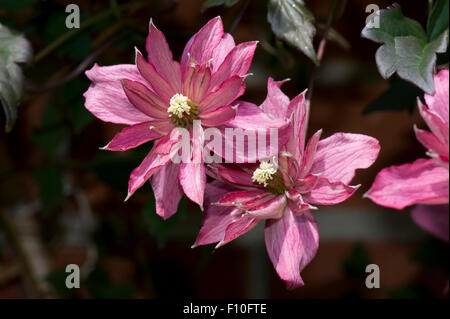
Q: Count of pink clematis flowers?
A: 3